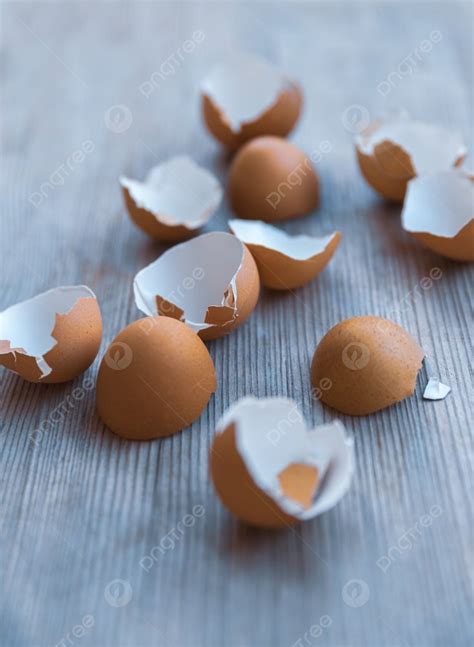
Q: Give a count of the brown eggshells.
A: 11